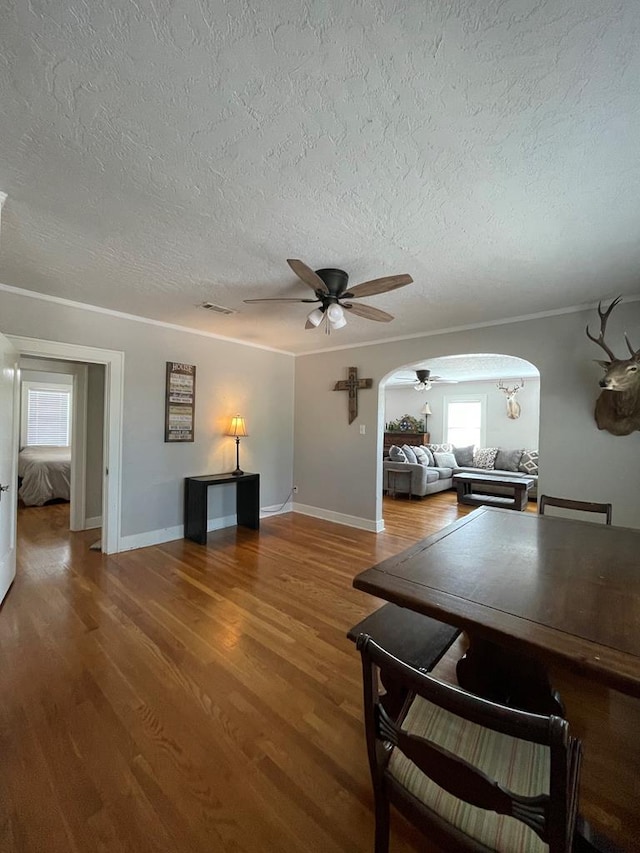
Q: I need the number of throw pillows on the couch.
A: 10